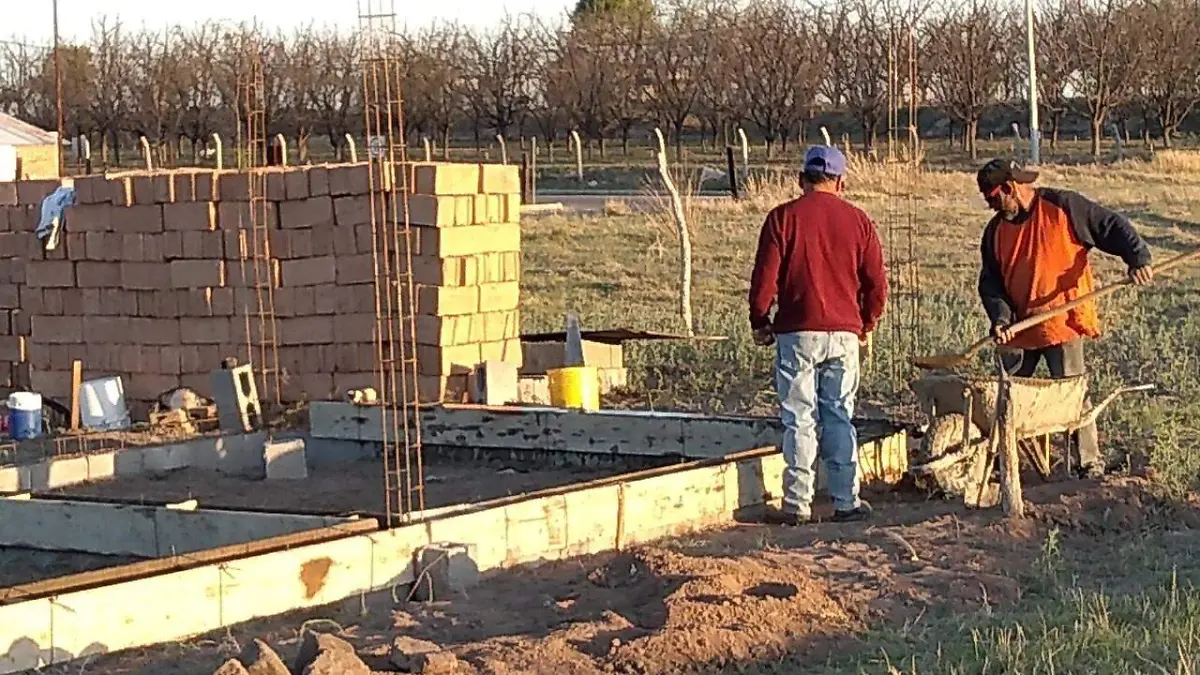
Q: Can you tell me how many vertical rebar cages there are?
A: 3